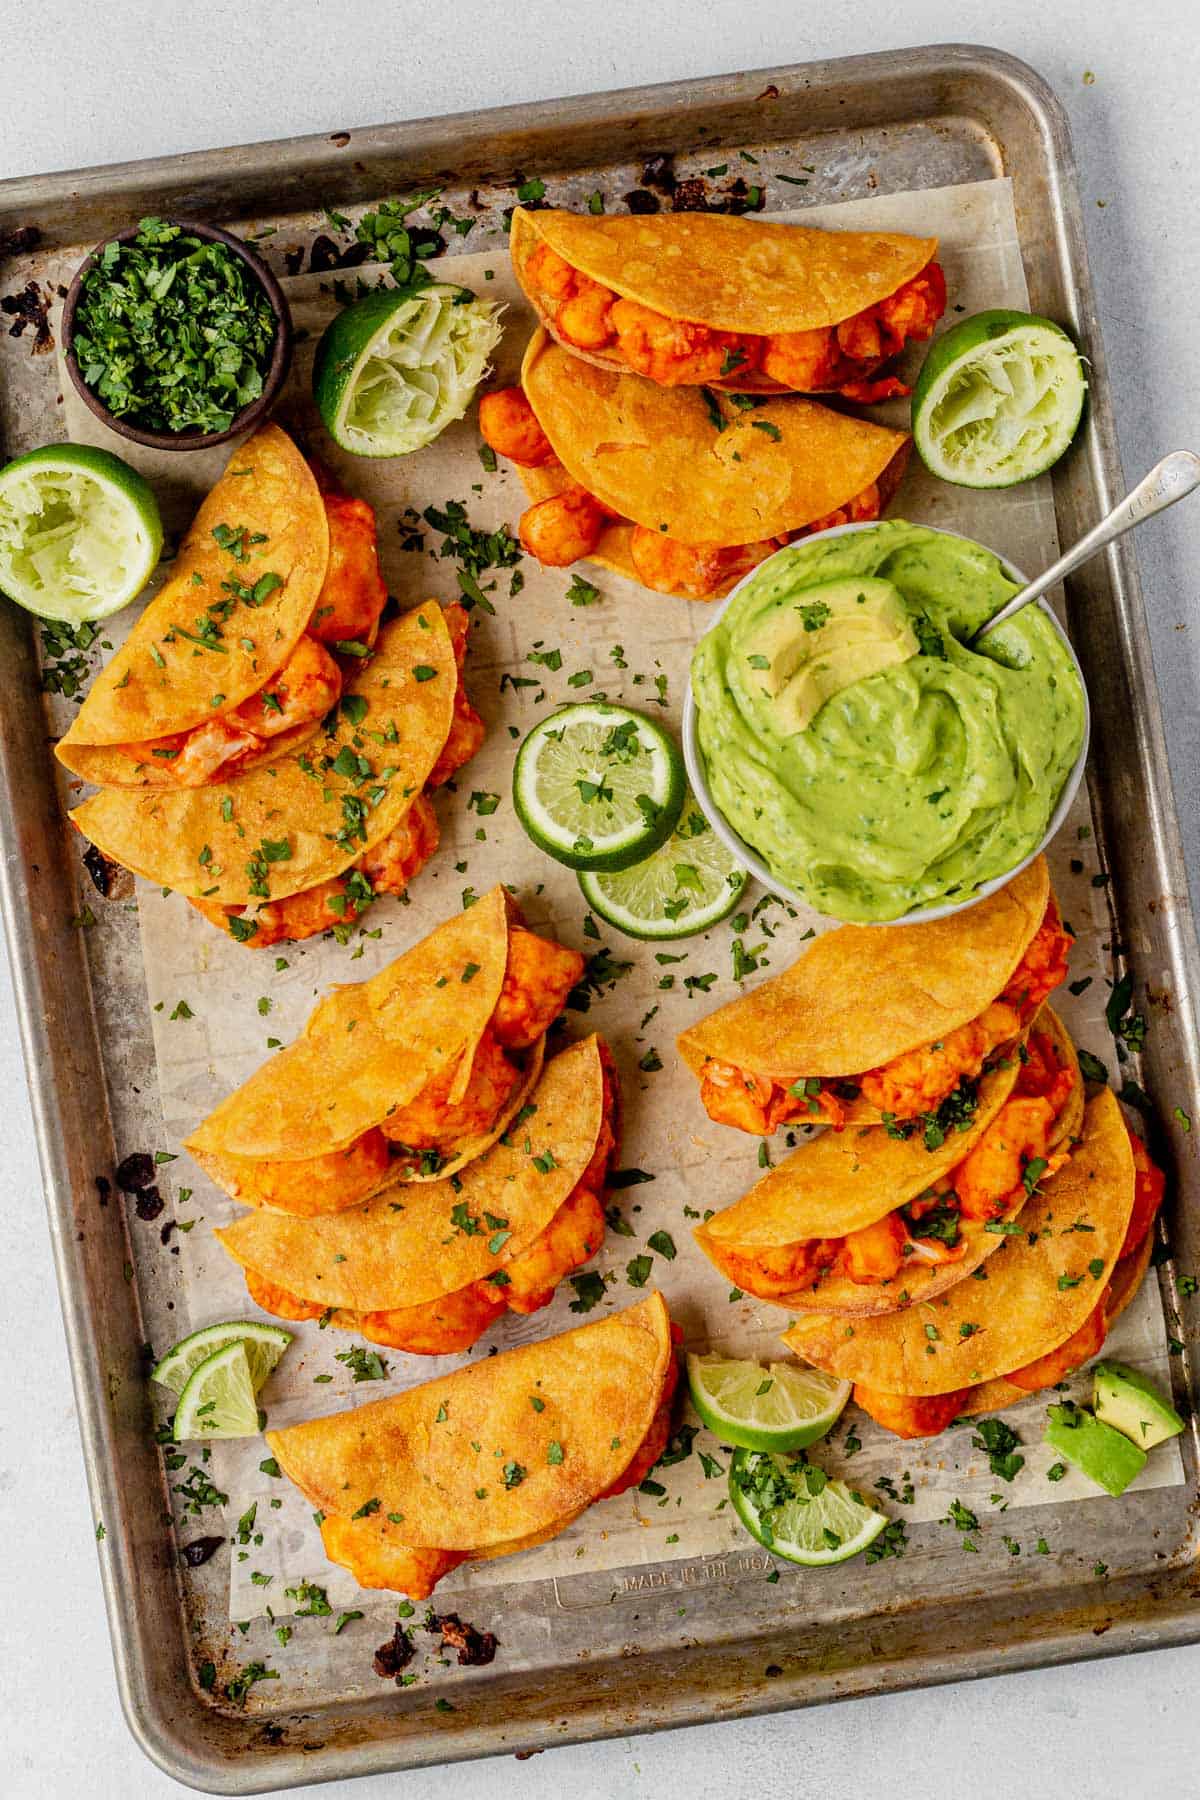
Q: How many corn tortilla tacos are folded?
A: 10